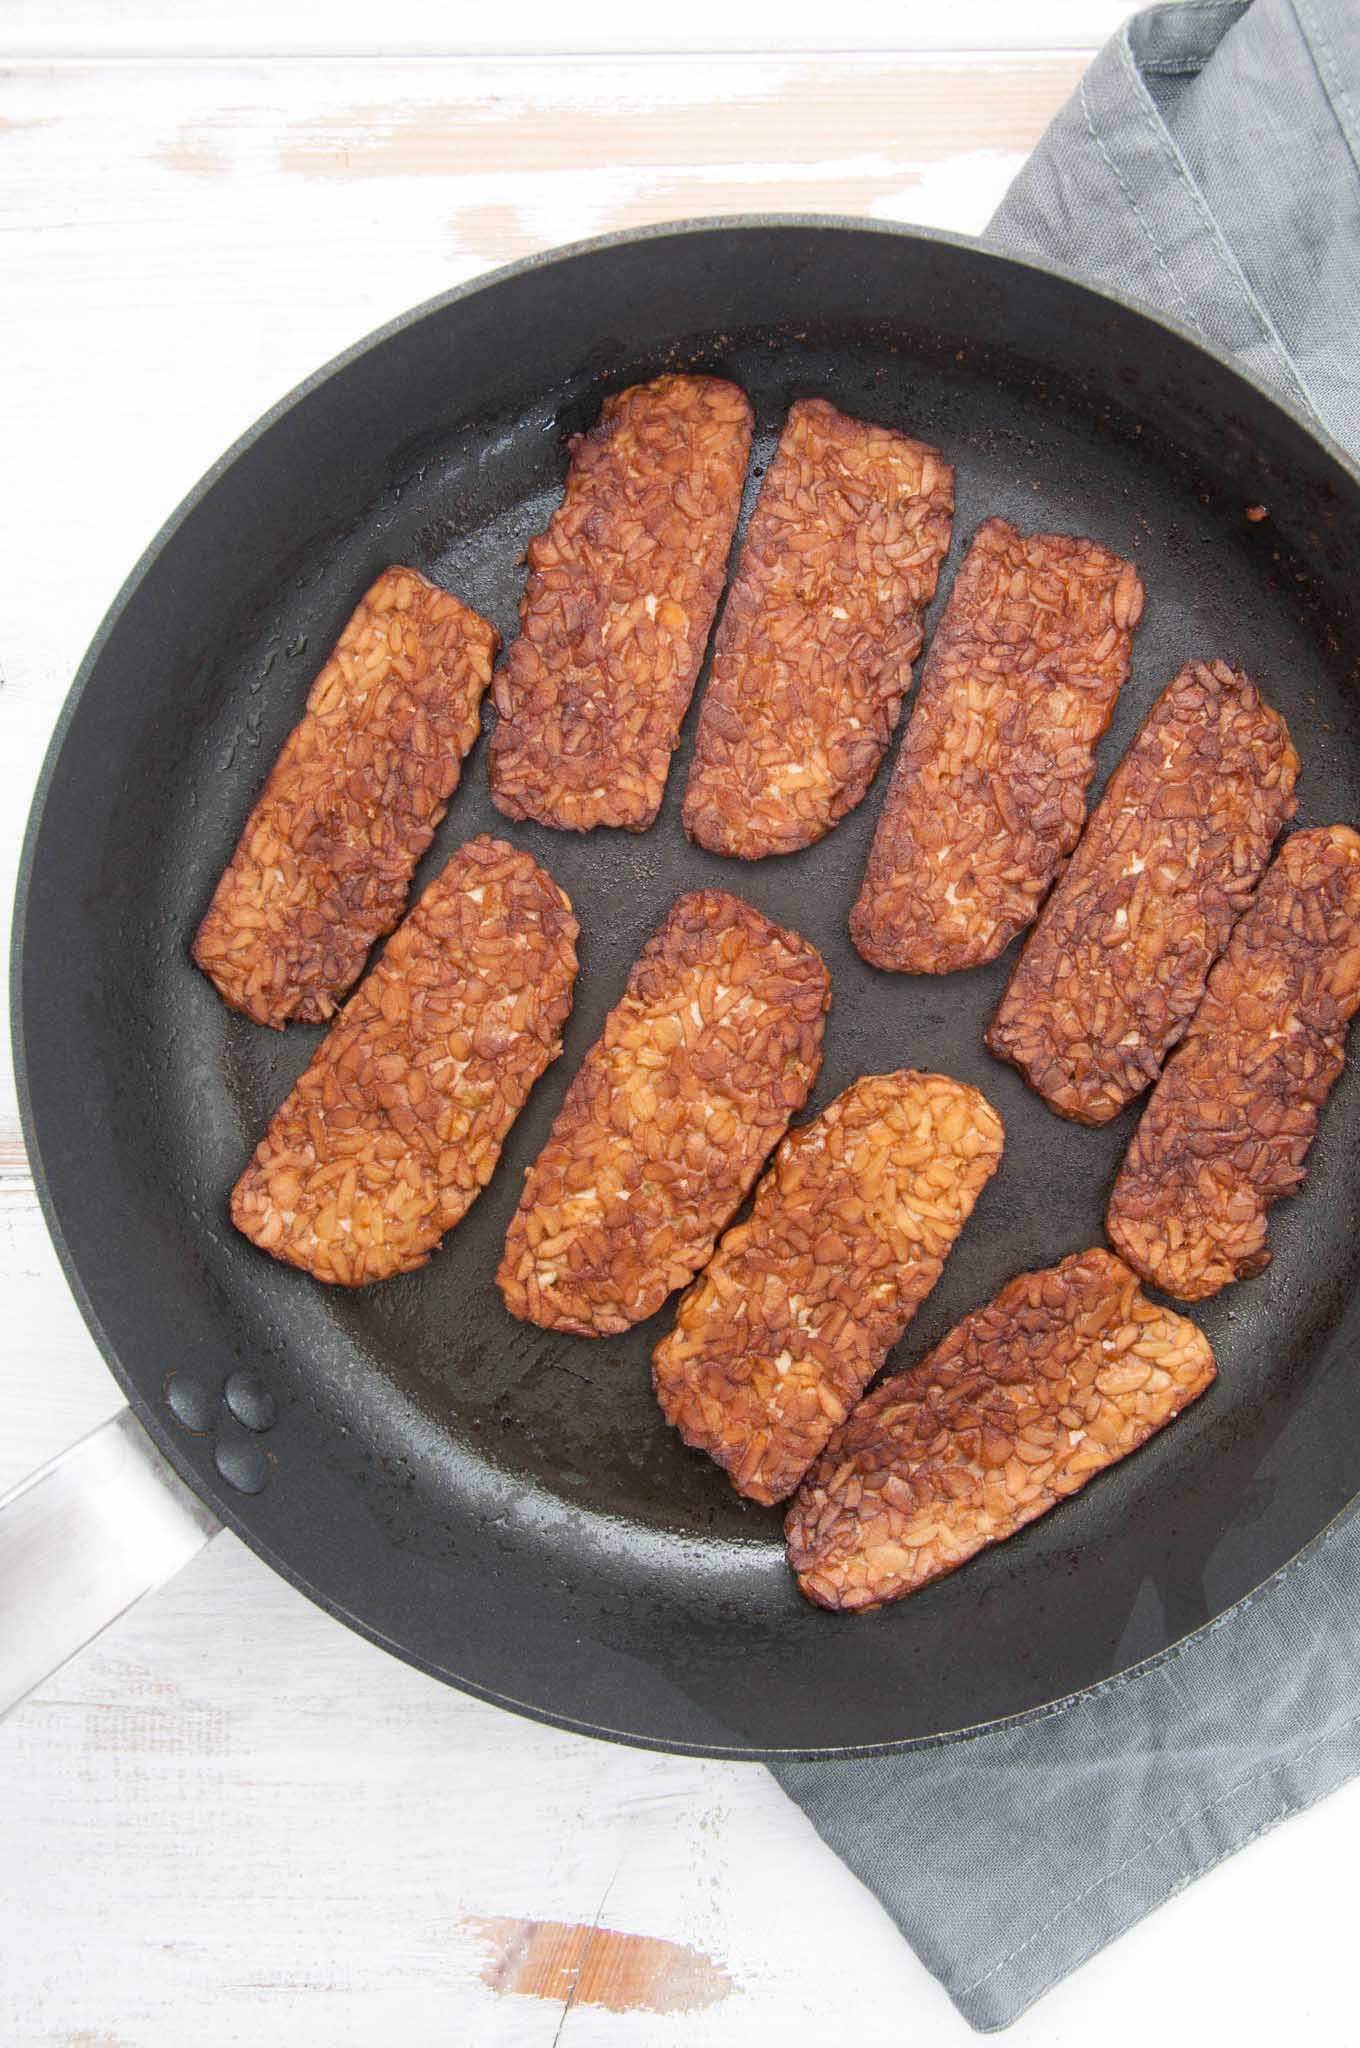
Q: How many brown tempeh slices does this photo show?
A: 10